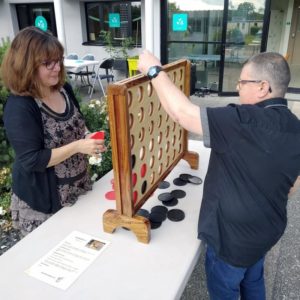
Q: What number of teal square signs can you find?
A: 2